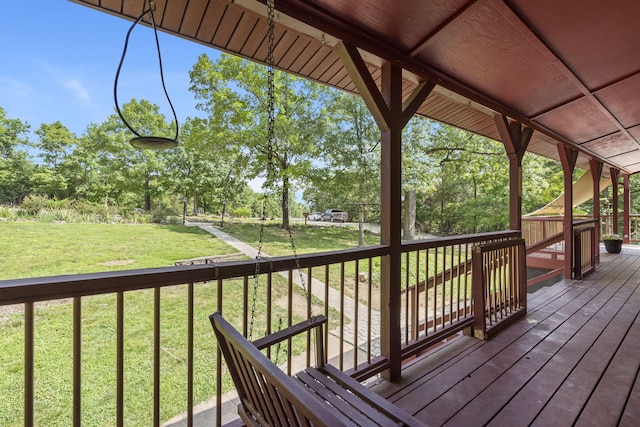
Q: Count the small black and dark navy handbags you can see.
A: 0